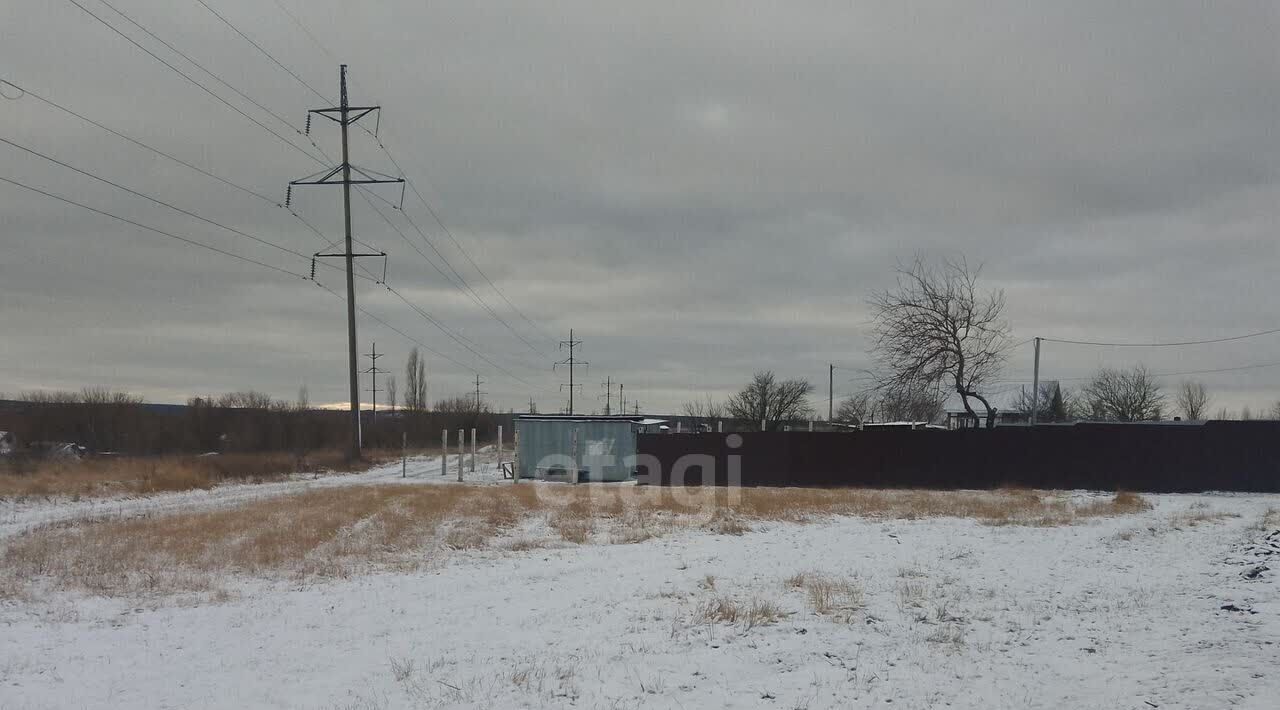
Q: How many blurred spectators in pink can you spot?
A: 0